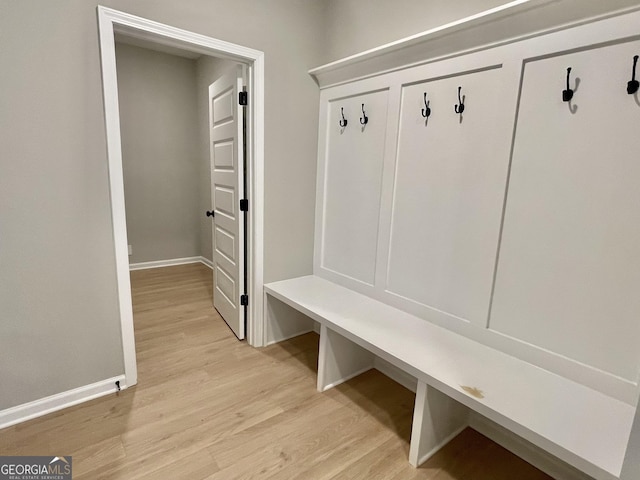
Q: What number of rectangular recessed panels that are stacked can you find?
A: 5